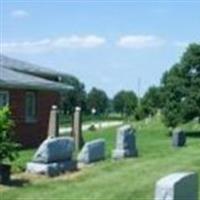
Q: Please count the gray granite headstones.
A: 5